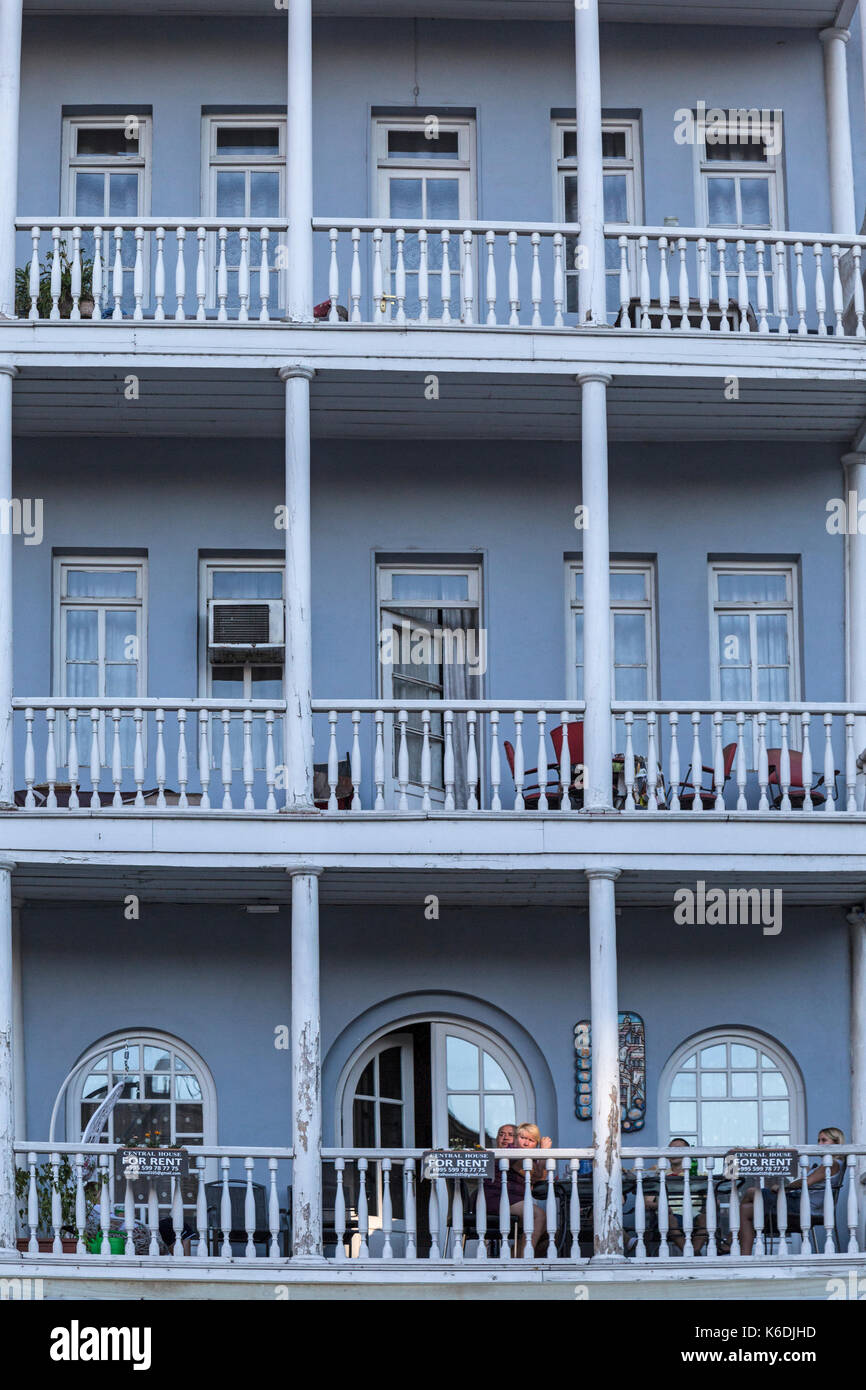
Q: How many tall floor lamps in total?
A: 0